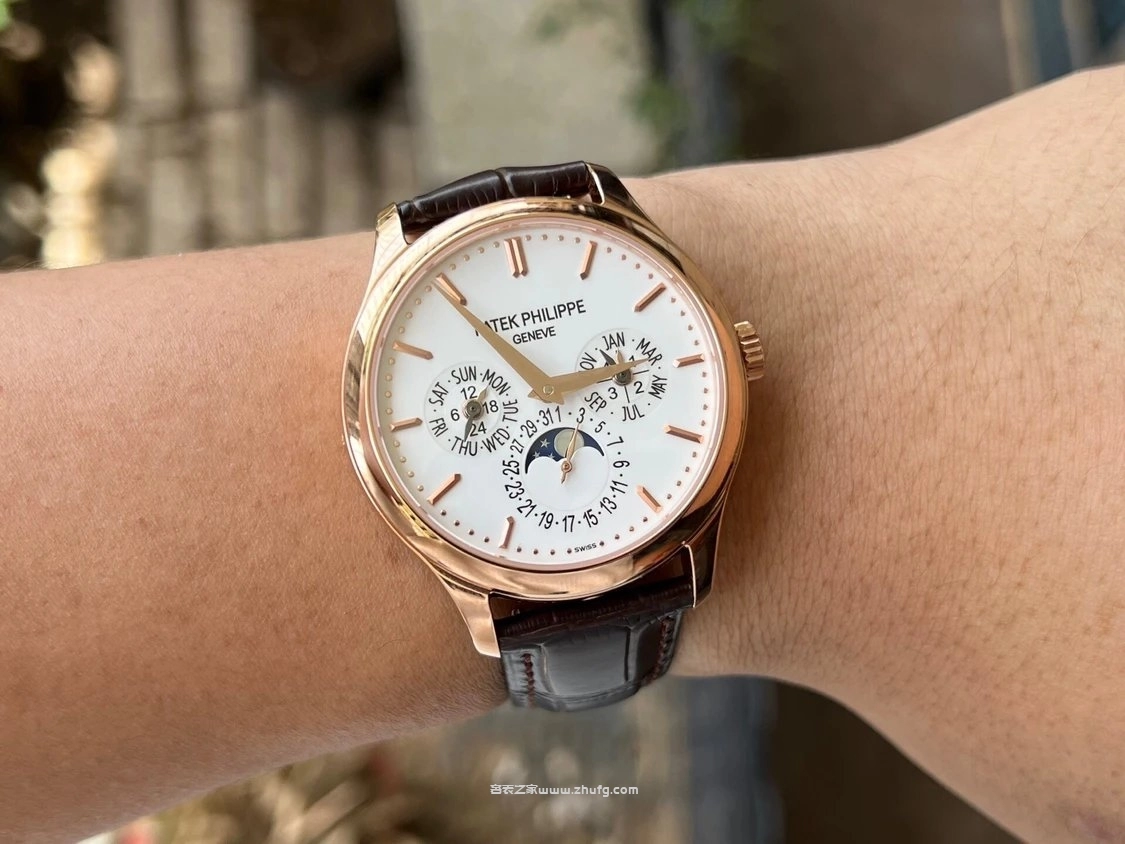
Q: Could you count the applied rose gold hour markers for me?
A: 11